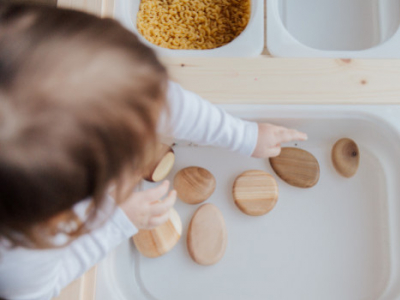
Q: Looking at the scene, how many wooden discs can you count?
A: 7